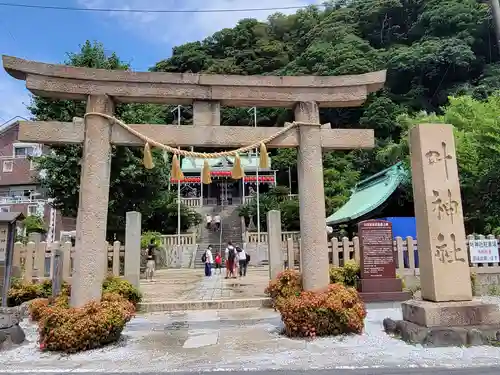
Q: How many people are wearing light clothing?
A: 5